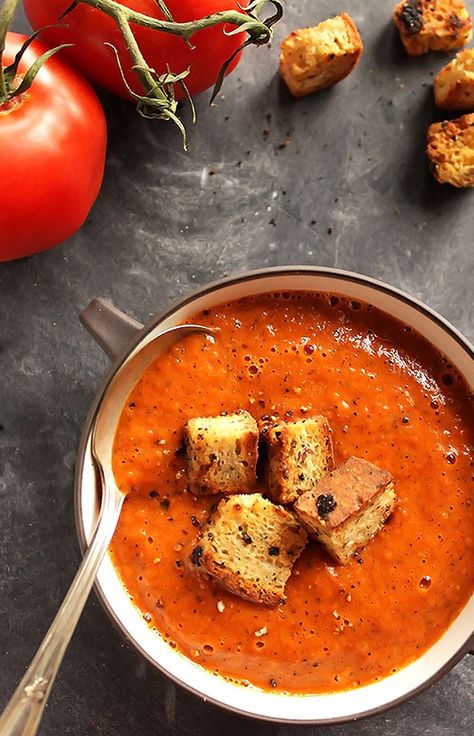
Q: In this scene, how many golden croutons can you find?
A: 8